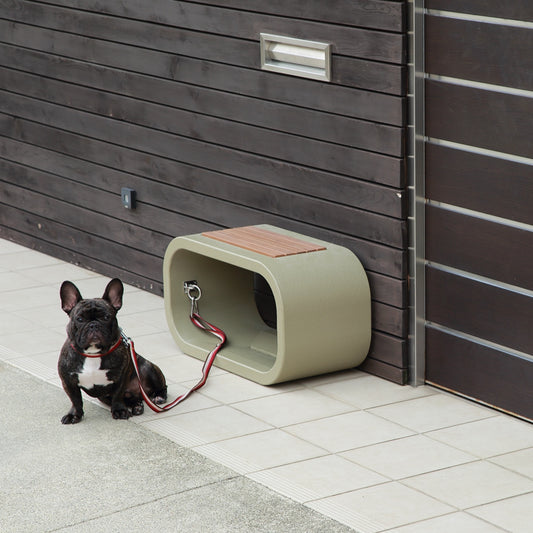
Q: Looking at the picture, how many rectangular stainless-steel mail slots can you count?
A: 1